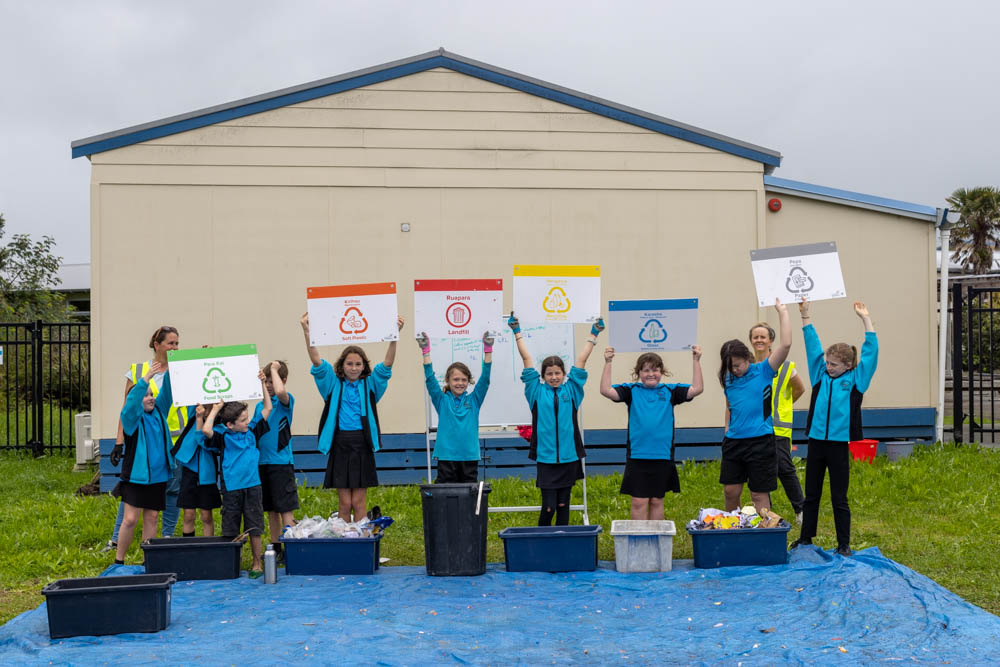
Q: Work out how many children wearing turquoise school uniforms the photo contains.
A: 10